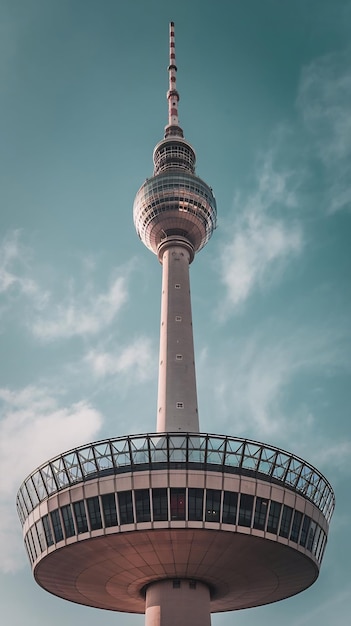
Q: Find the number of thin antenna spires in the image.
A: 1